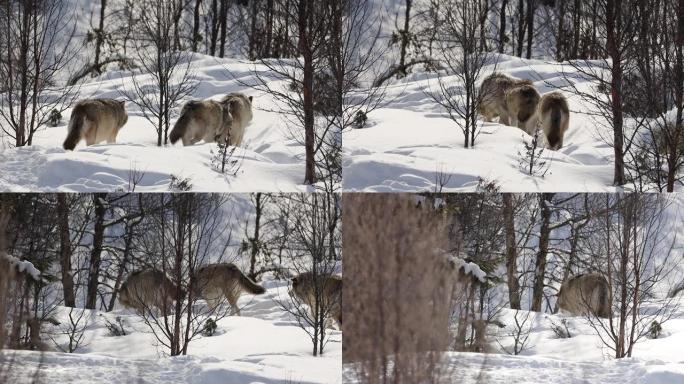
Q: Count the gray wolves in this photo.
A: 10